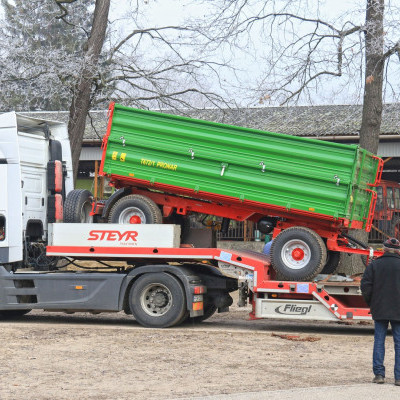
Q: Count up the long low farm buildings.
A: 1